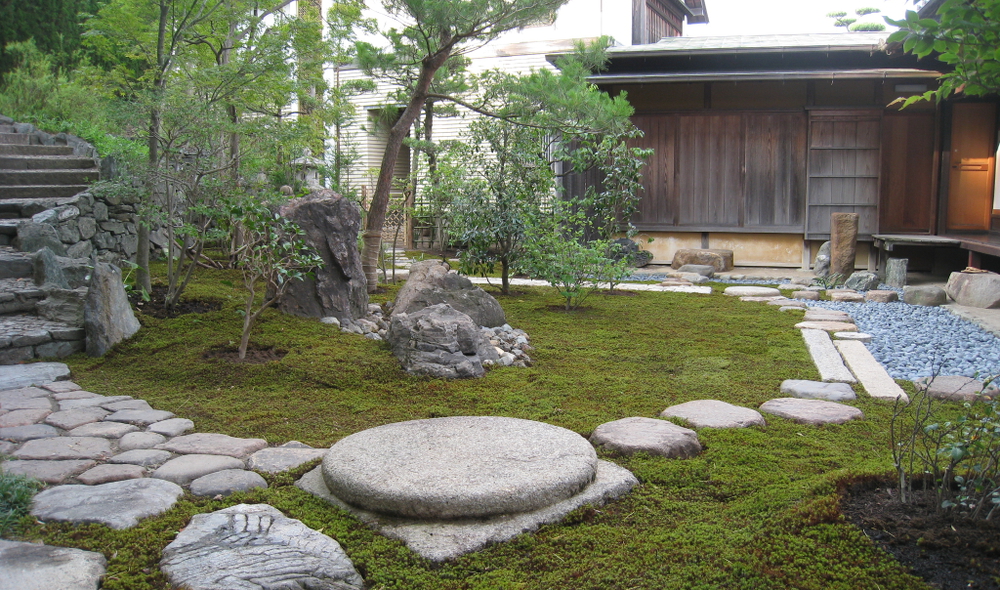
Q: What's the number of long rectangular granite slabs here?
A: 2